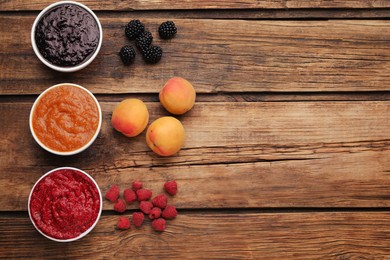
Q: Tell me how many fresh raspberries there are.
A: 13